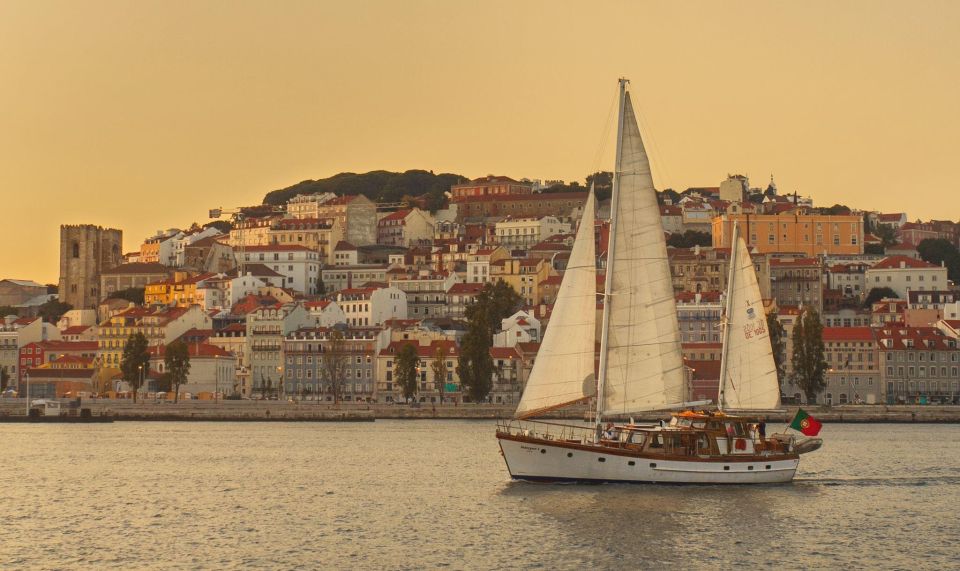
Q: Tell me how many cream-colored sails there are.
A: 3